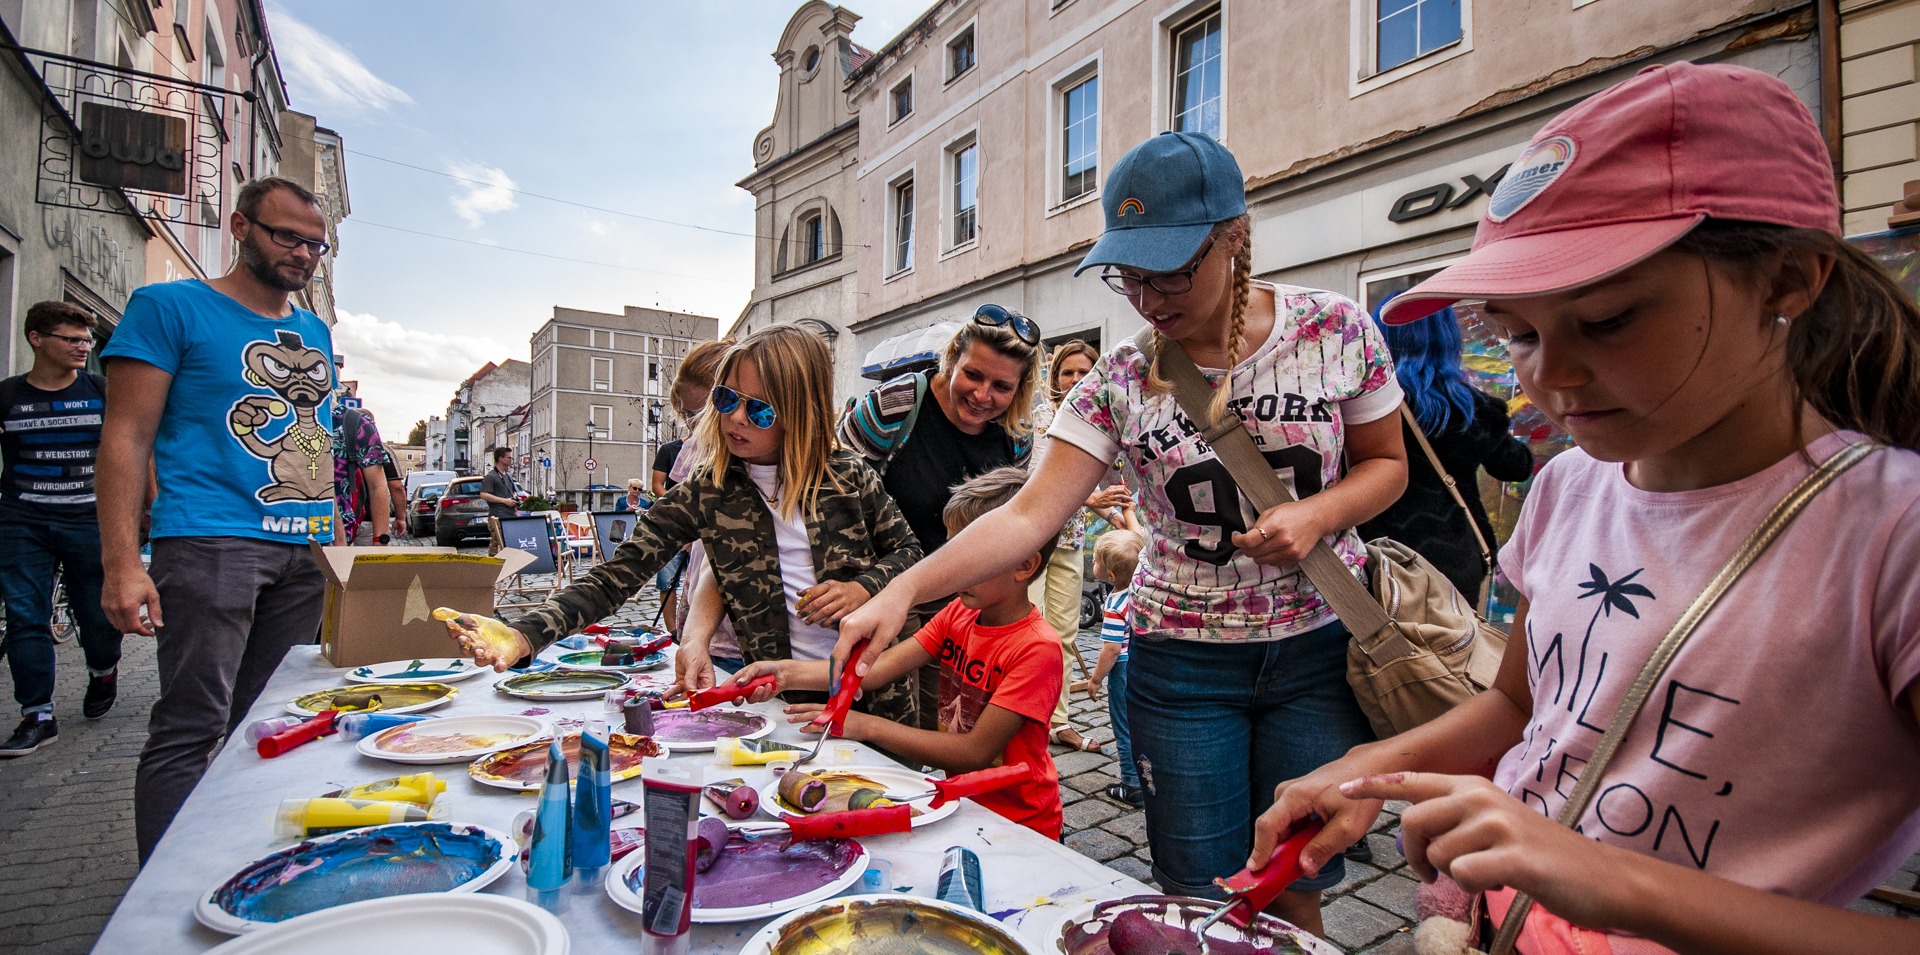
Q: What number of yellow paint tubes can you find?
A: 3